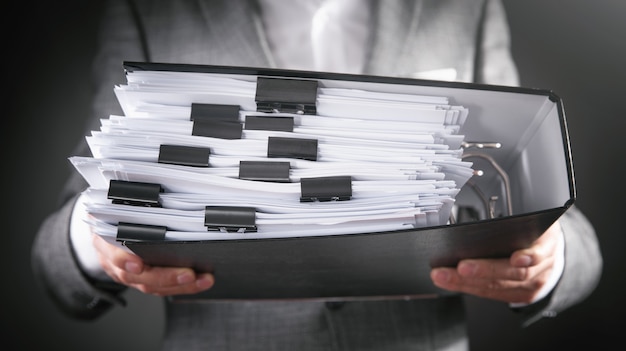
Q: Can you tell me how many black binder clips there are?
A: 11